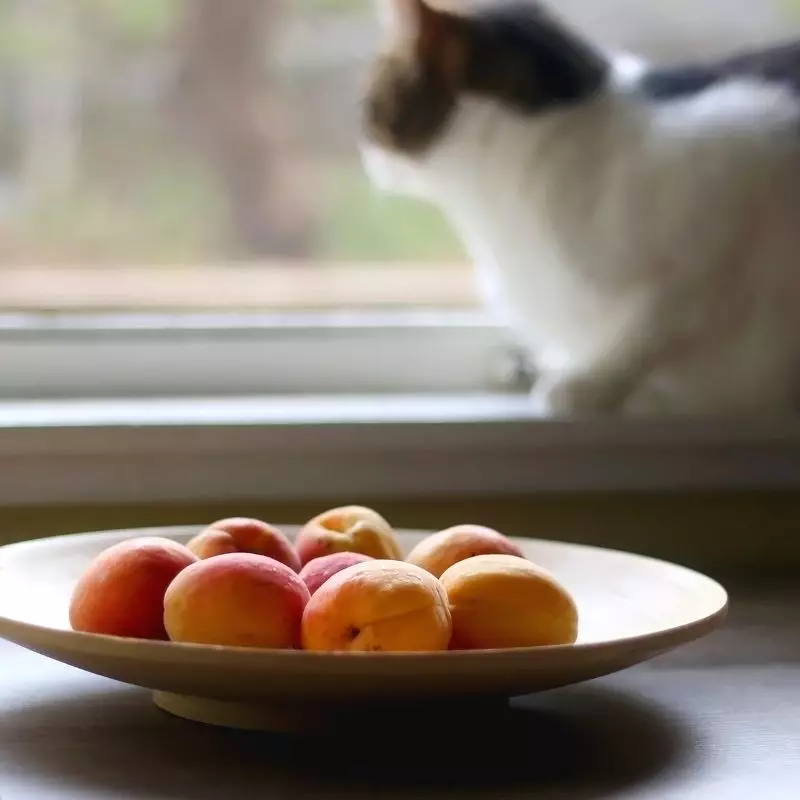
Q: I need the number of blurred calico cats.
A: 1